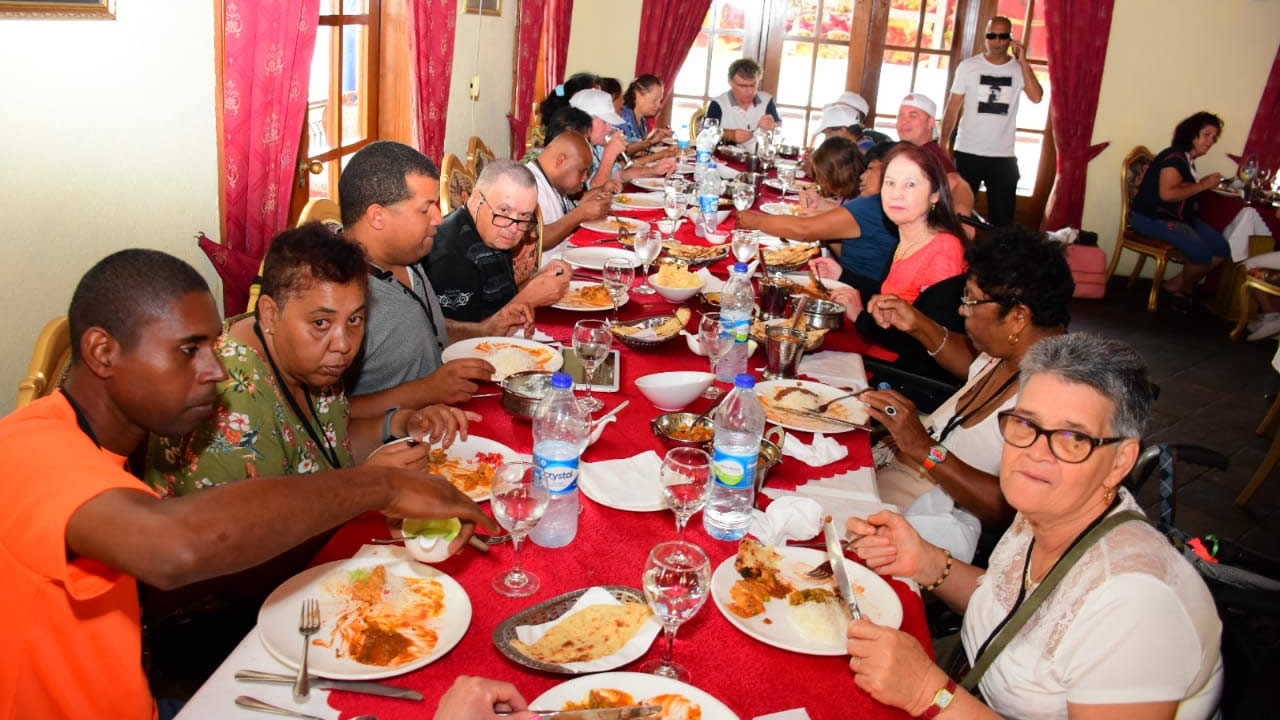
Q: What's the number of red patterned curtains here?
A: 7